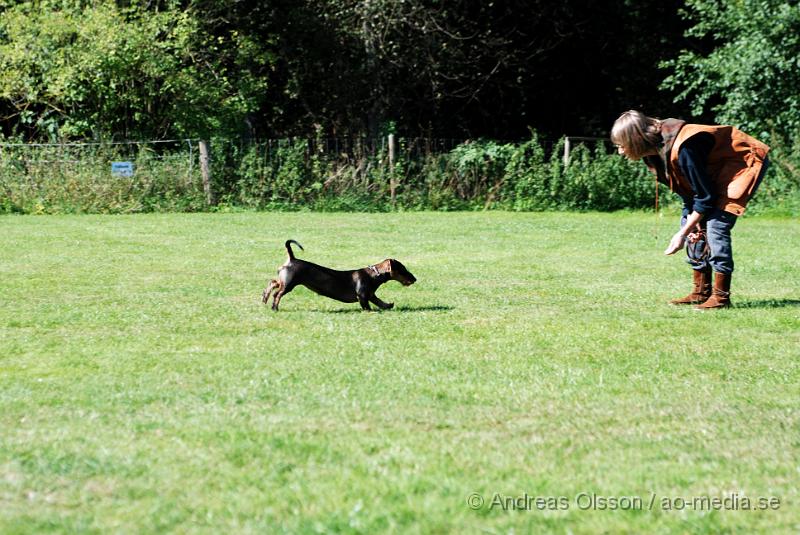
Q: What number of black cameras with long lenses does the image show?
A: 0